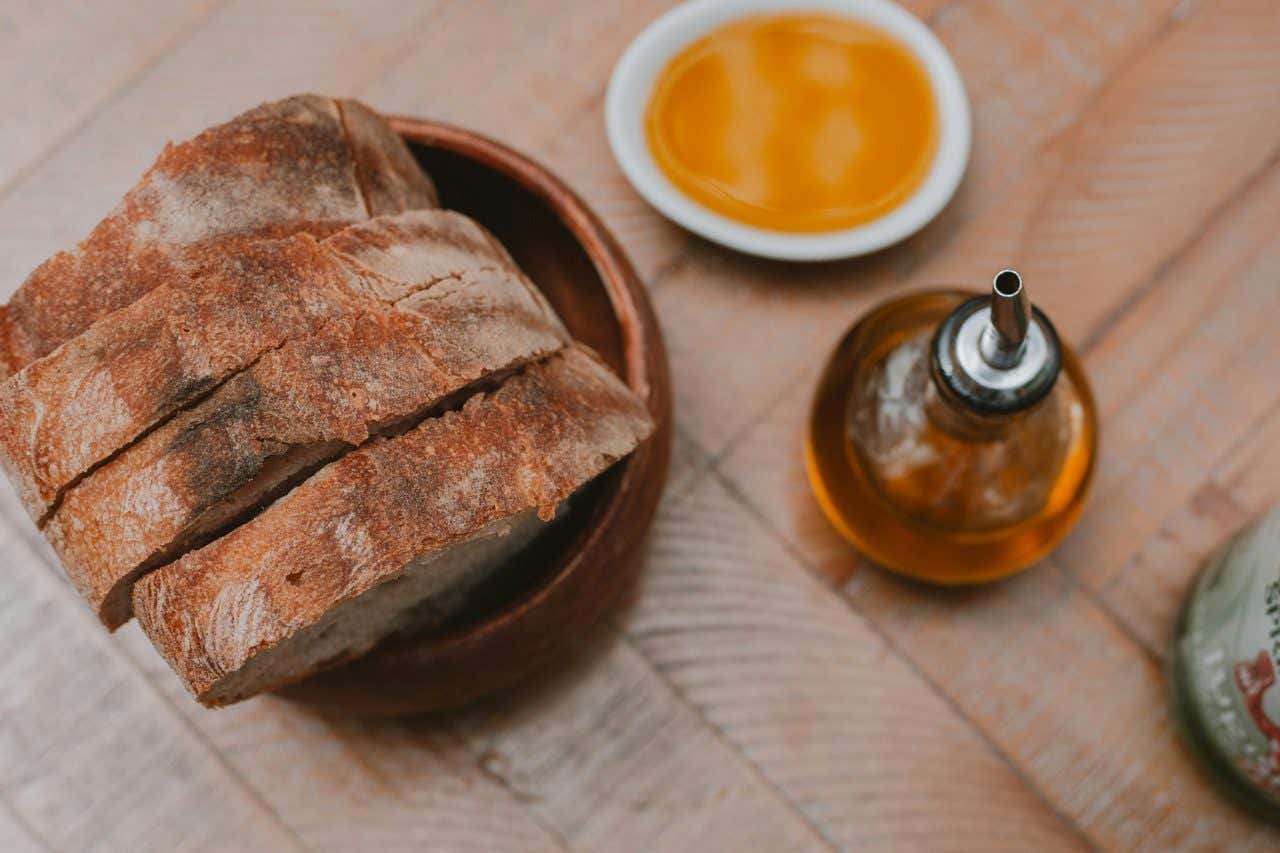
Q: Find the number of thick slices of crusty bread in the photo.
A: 4